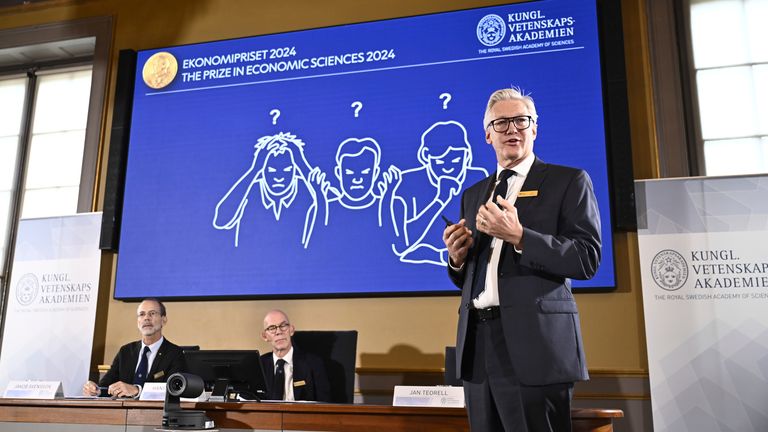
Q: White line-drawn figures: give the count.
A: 3